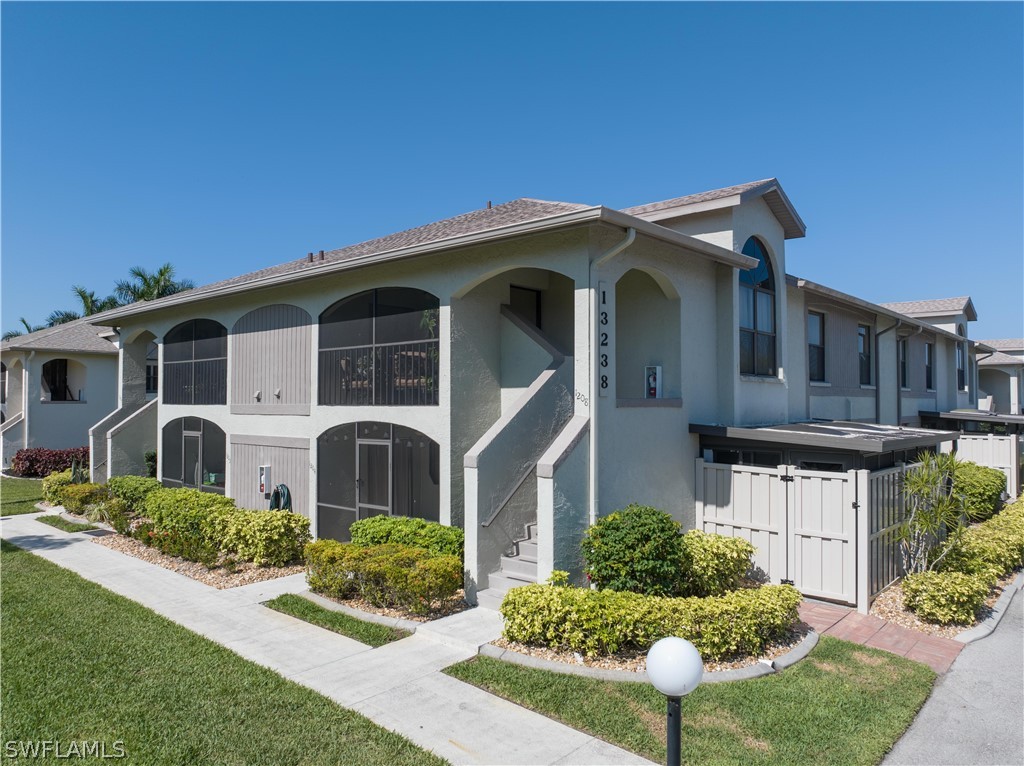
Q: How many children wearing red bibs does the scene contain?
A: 0